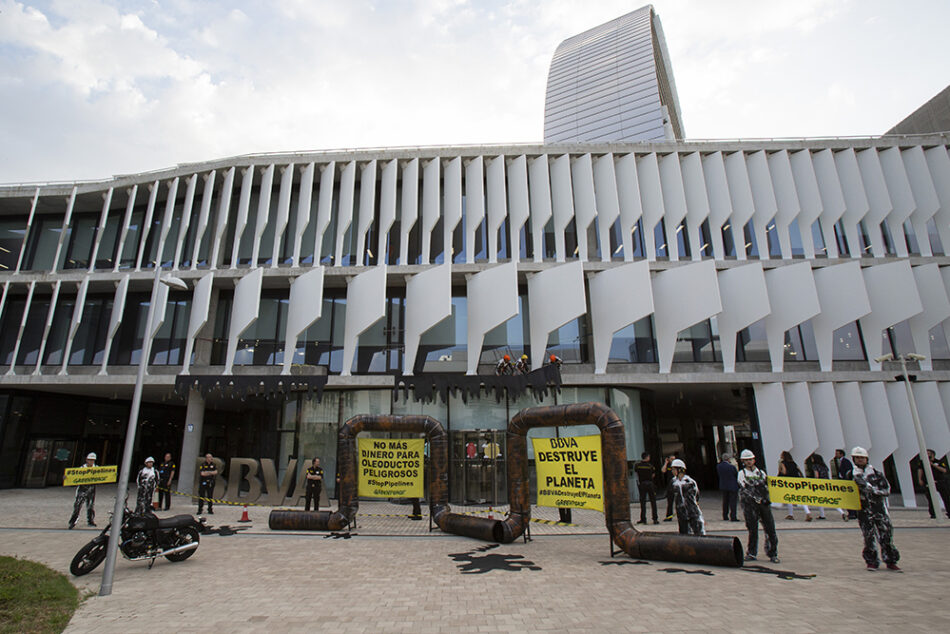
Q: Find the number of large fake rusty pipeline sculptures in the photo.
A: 2